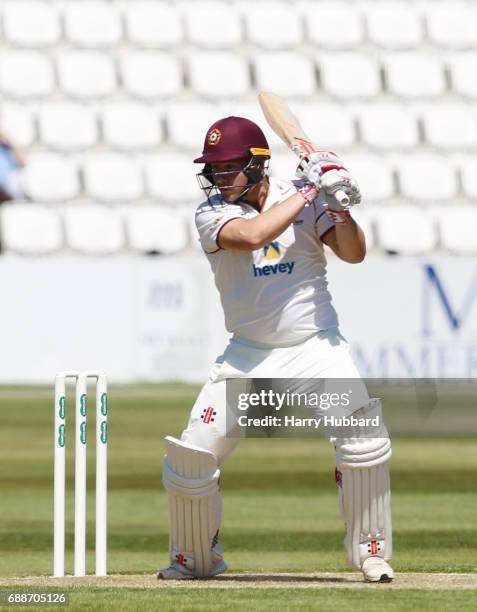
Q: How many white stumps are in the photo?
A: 3